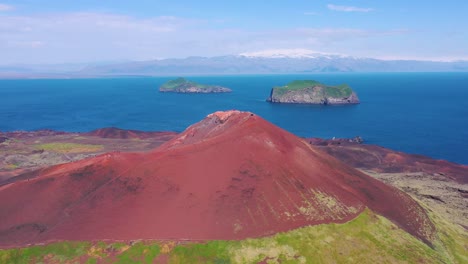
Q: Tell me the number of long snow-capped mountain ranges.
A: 1